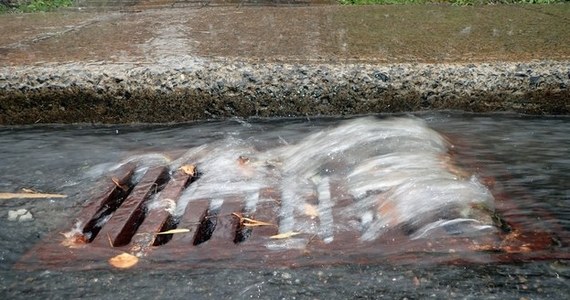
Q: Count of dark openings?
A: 5